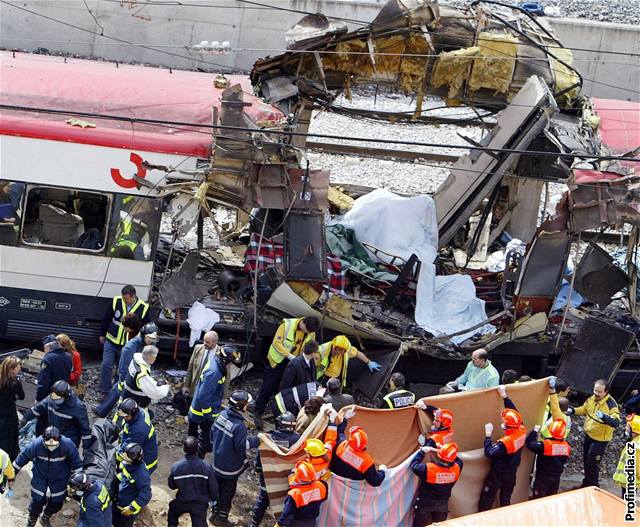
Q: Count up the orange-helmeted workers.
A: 6